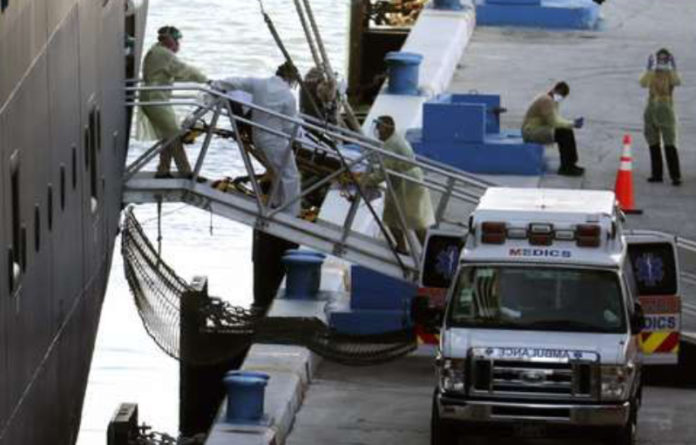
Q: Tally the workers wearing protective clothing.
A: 5